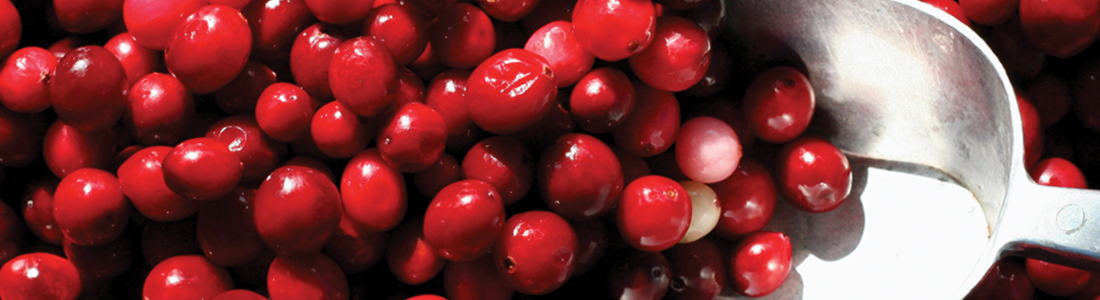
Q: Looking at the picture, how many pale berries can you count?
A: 2